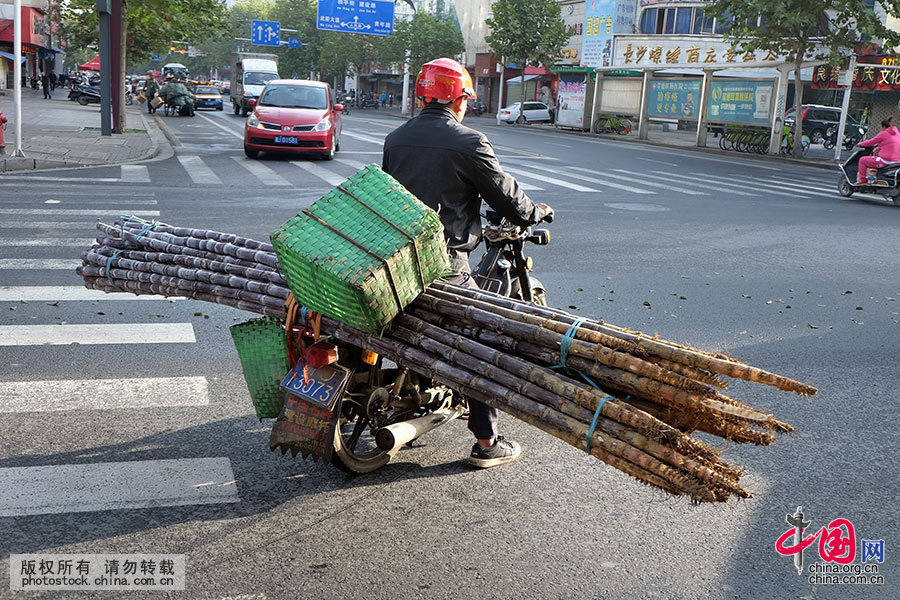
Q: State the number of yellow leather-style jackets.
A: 0